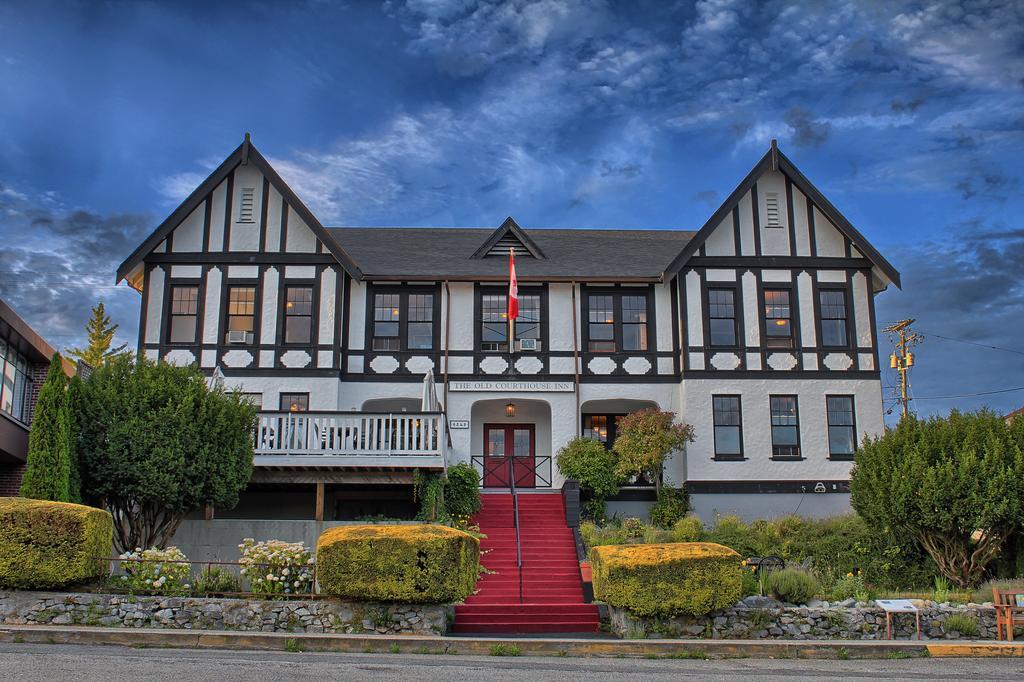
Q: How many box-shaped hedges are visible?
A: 3